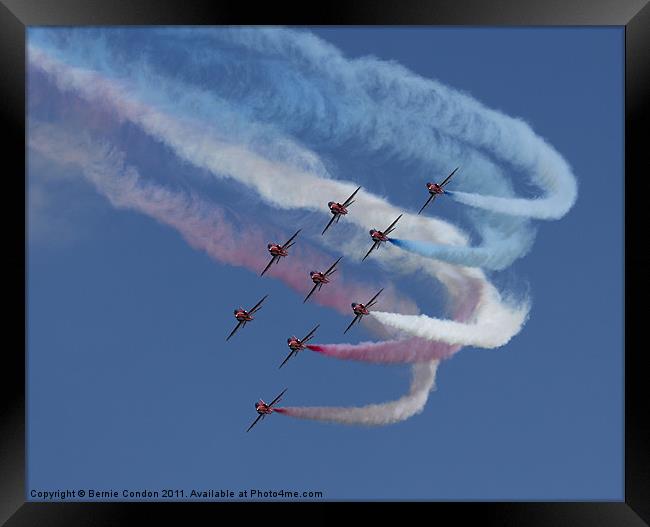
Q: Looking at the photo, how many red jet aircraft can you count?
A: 9